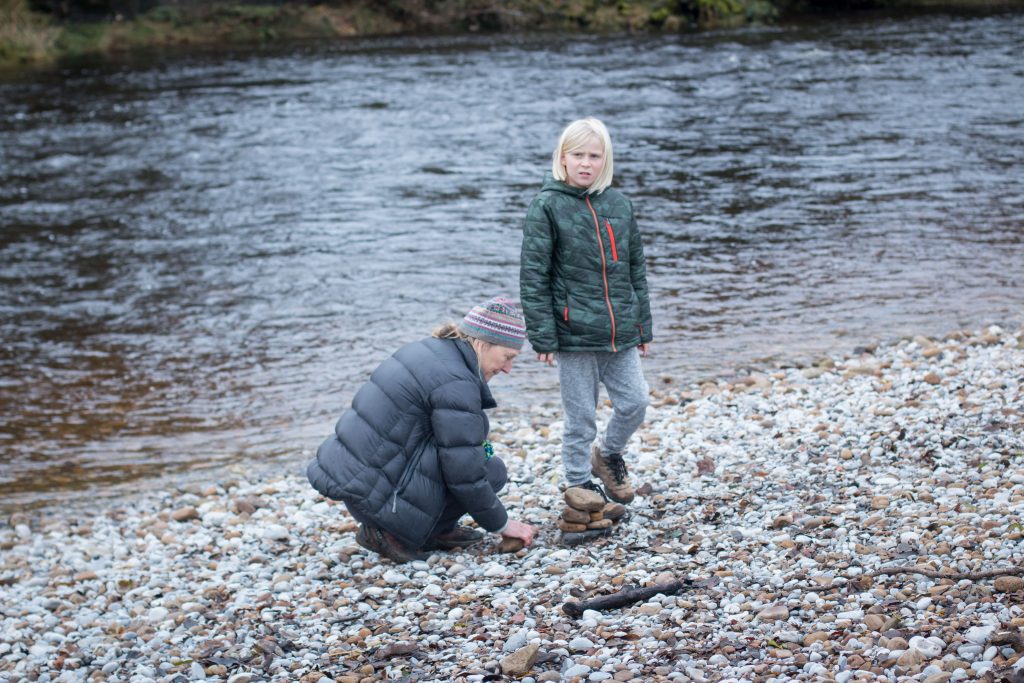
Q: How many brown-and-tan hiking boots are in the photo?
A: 2